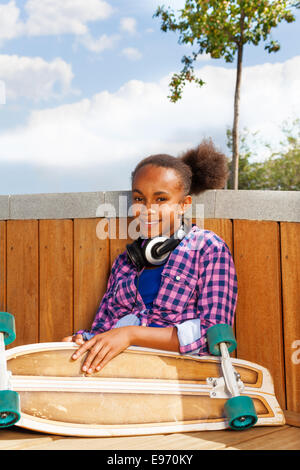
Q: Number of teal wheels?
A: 4